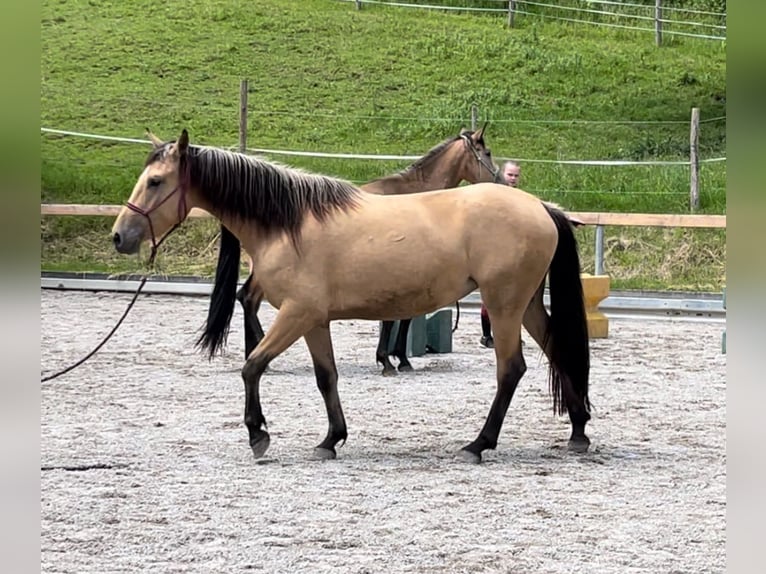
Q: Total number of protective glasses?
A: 0